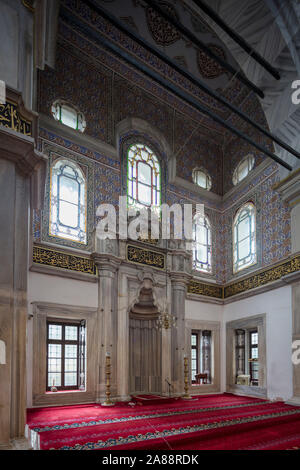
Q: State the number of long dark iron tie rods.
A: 4